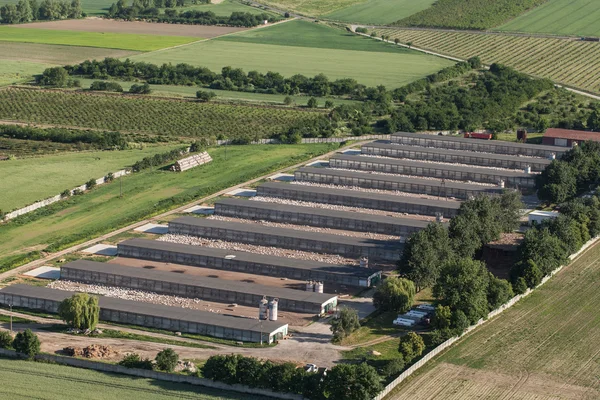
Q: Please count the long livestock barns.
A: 10